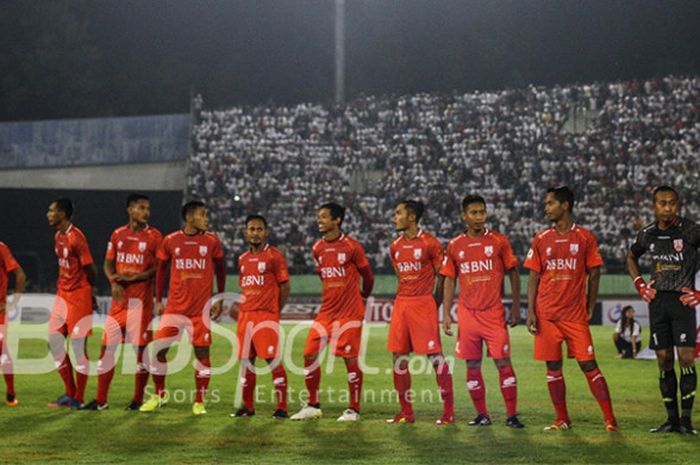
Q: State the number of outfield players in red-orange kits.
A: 9